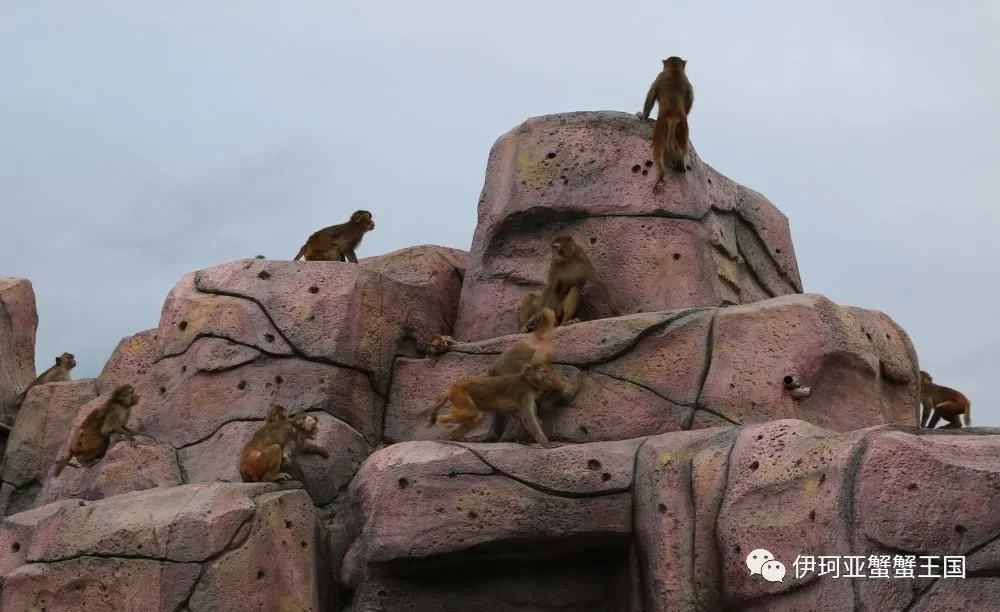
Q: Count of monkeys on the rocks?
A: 11